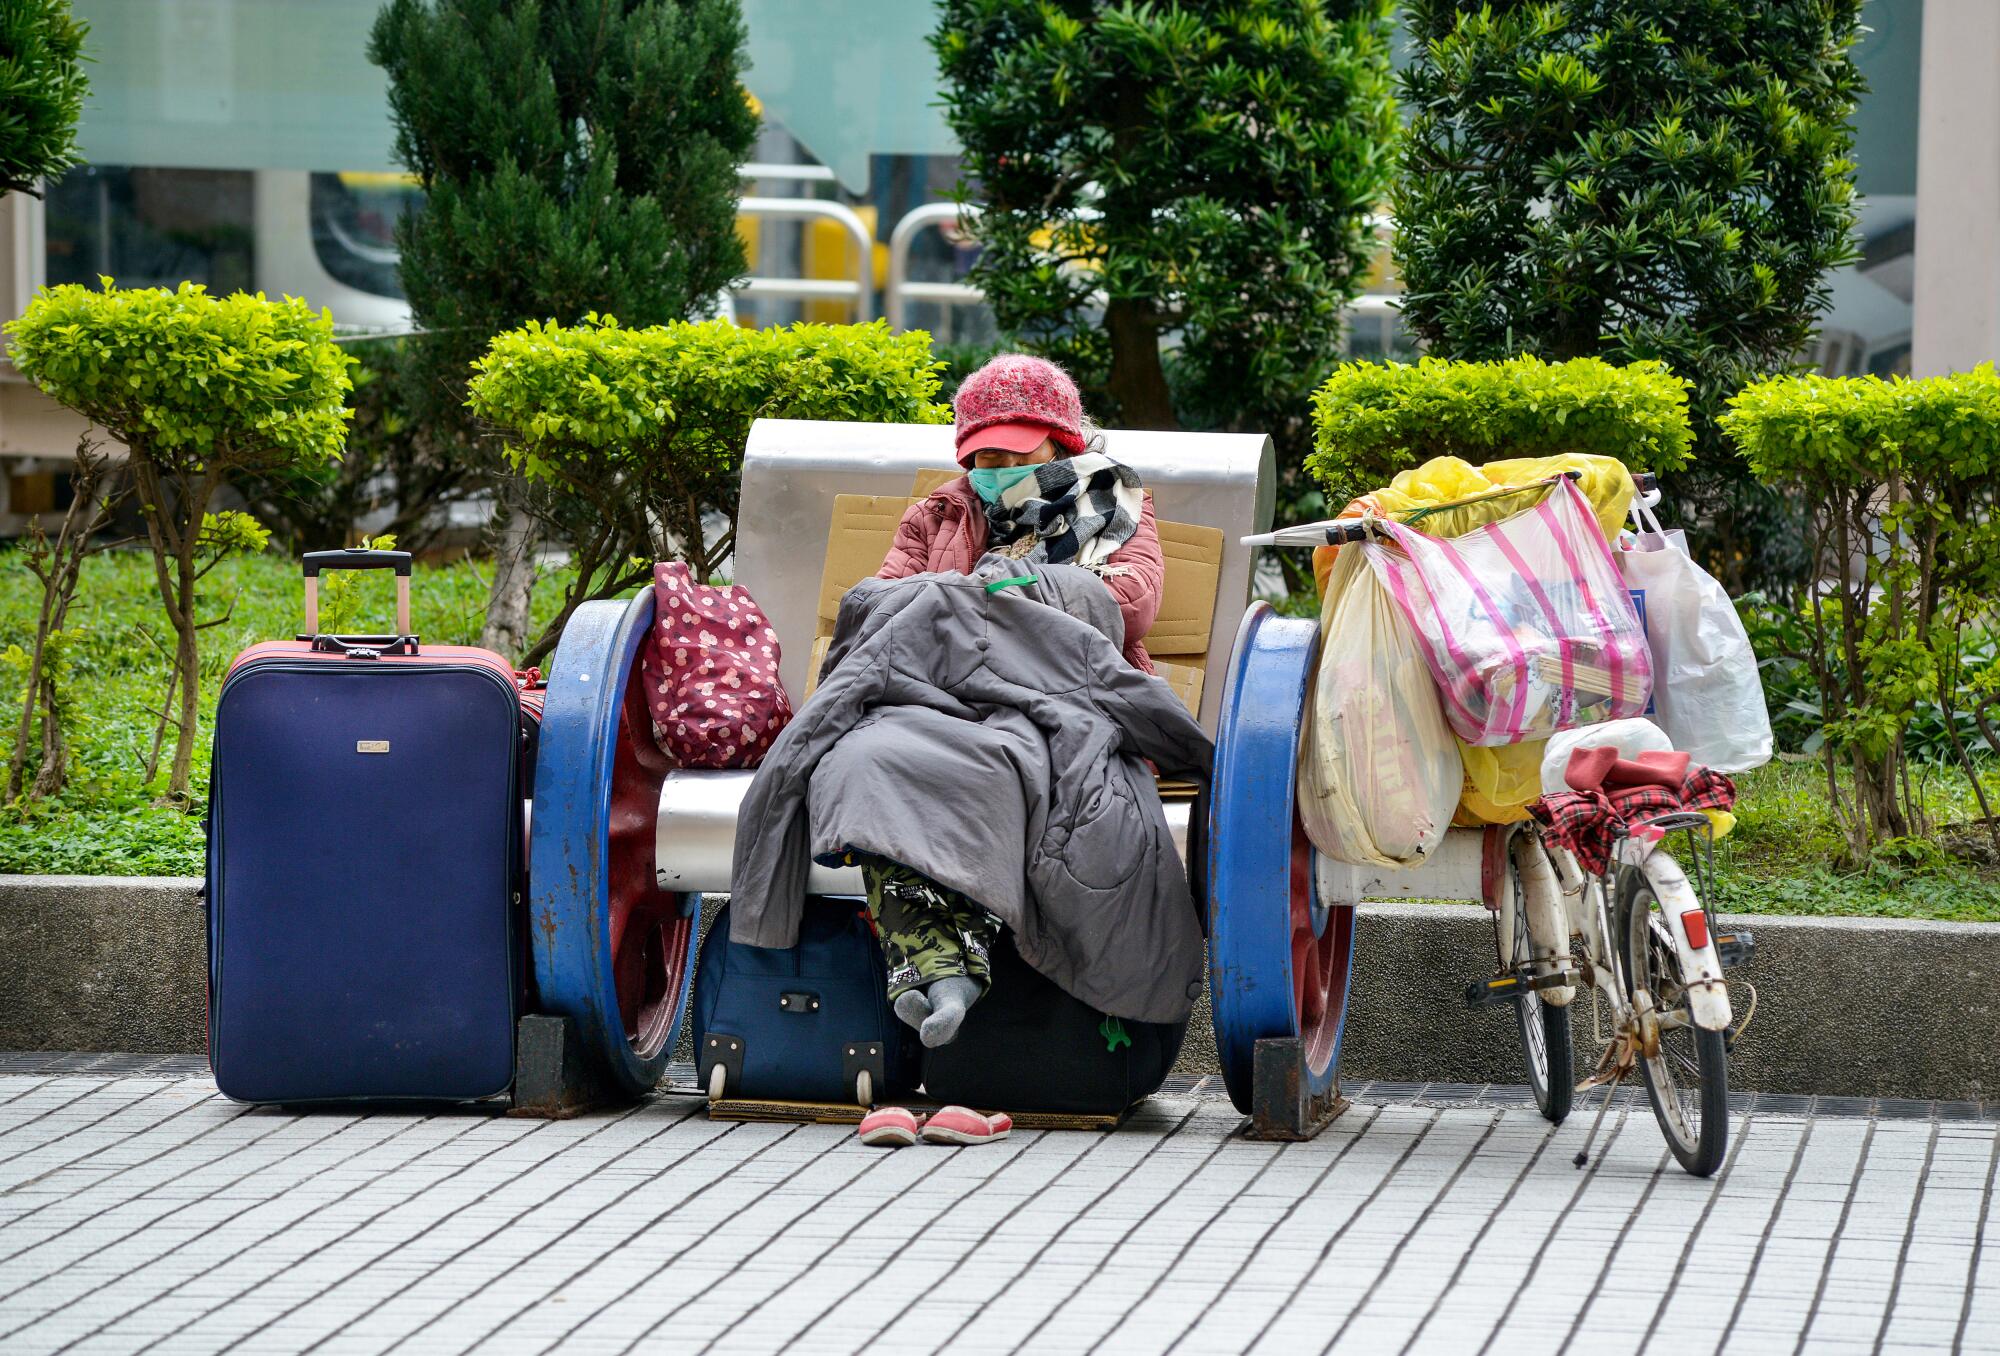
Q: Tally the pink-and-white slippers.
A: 2